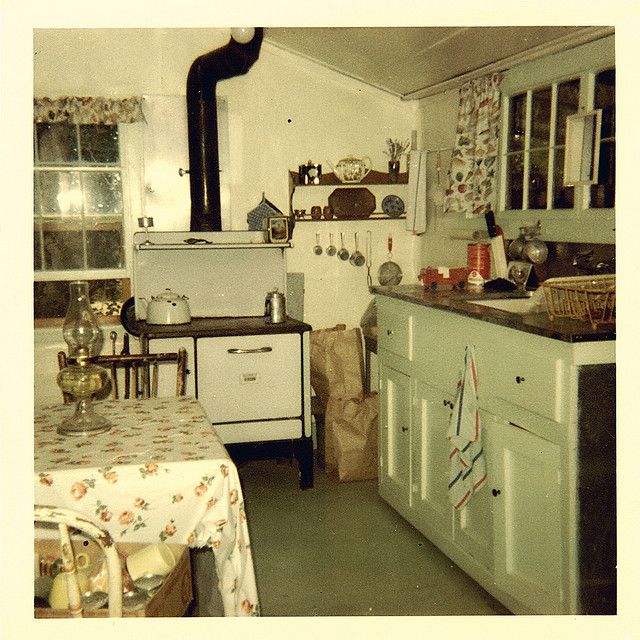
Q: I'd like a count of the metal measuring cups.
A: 4